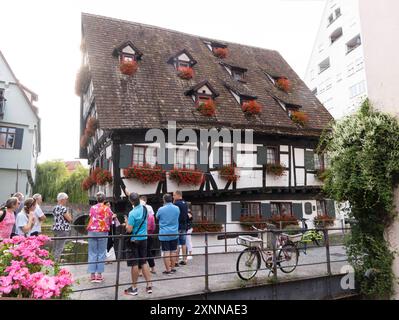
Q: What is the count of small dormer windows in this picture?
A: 8